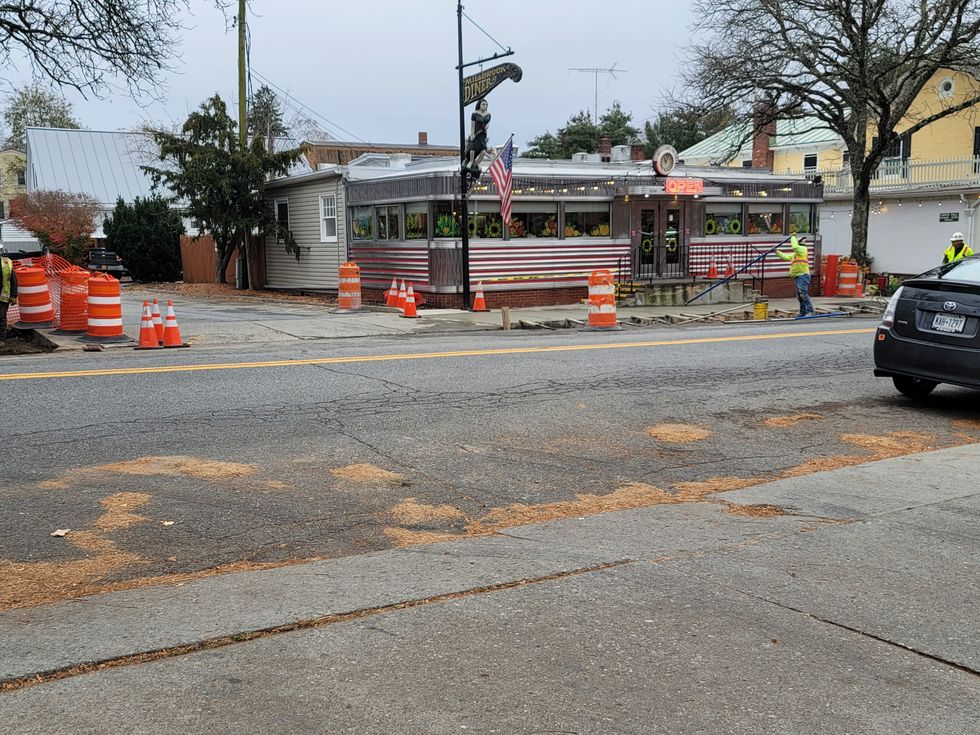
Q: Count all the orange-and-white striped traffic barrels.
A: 6